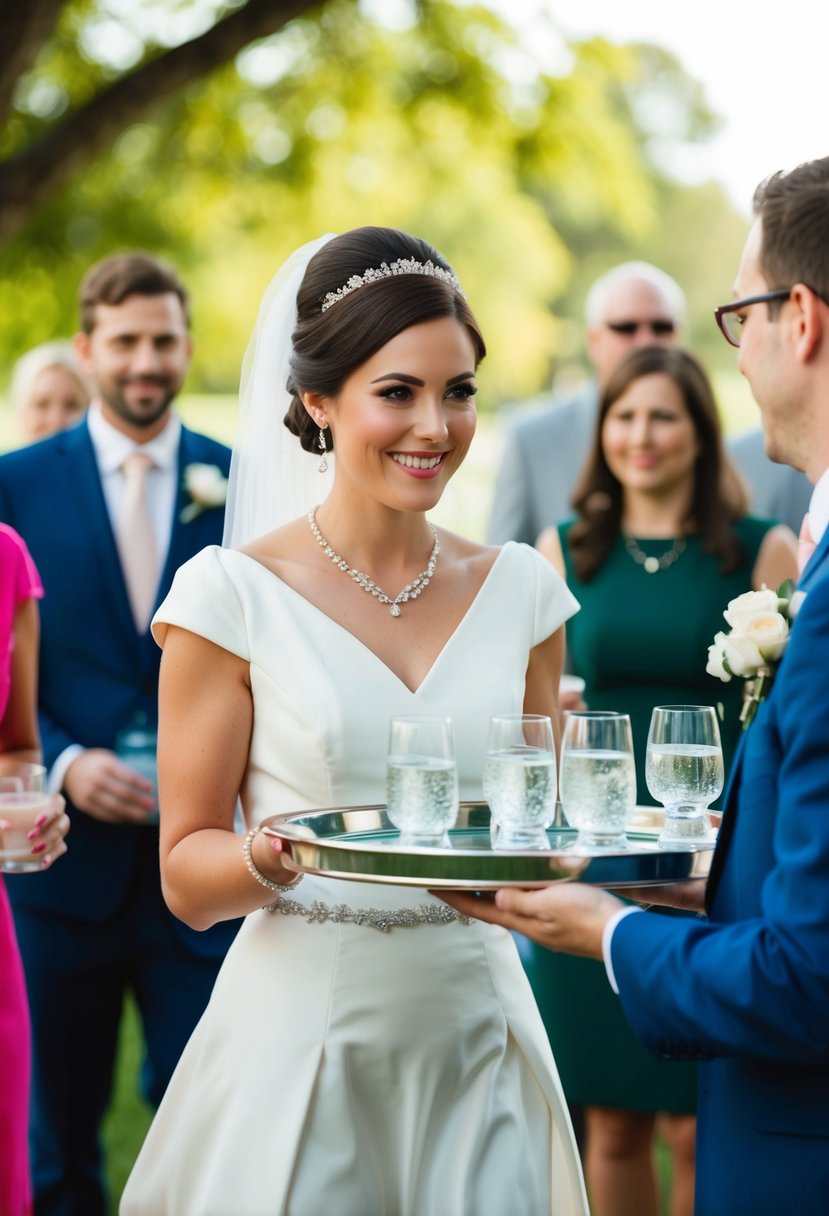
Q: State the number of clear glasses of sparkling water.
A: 4